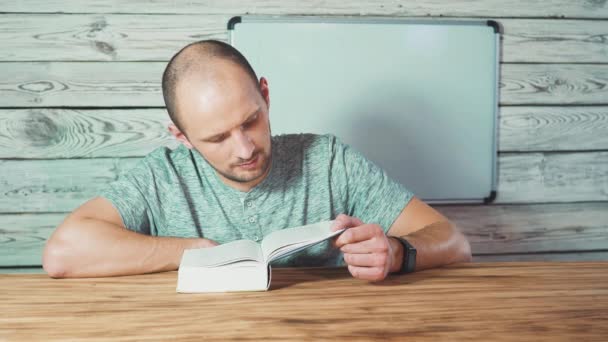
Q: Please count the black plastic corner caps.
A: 3